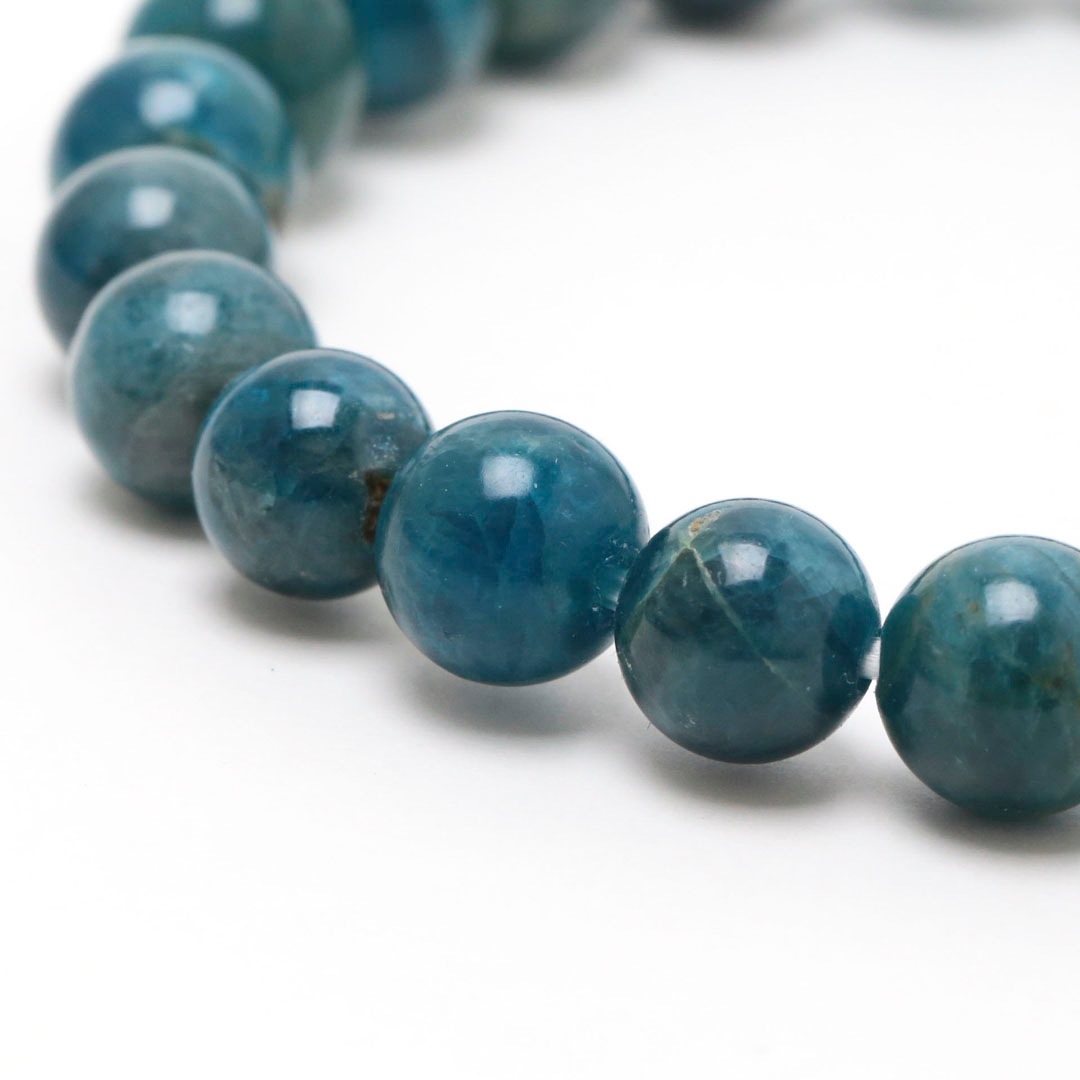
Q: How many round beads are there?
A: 11